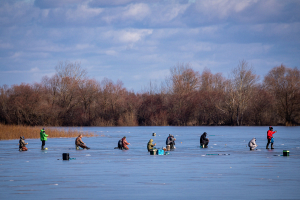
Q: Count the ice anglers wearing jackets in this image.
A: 9